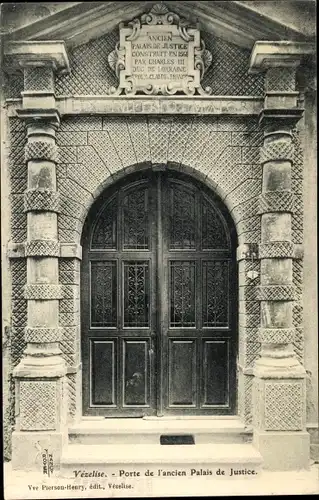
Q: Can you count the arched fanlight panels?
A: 4